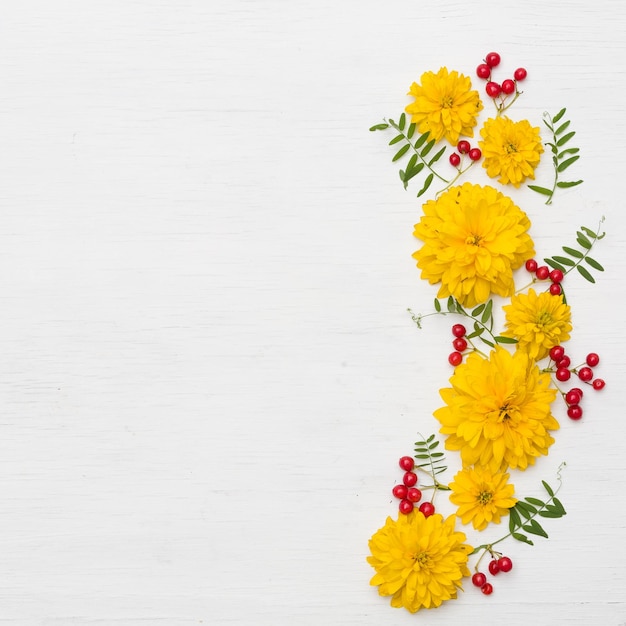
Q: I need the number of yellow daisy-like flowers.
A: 7